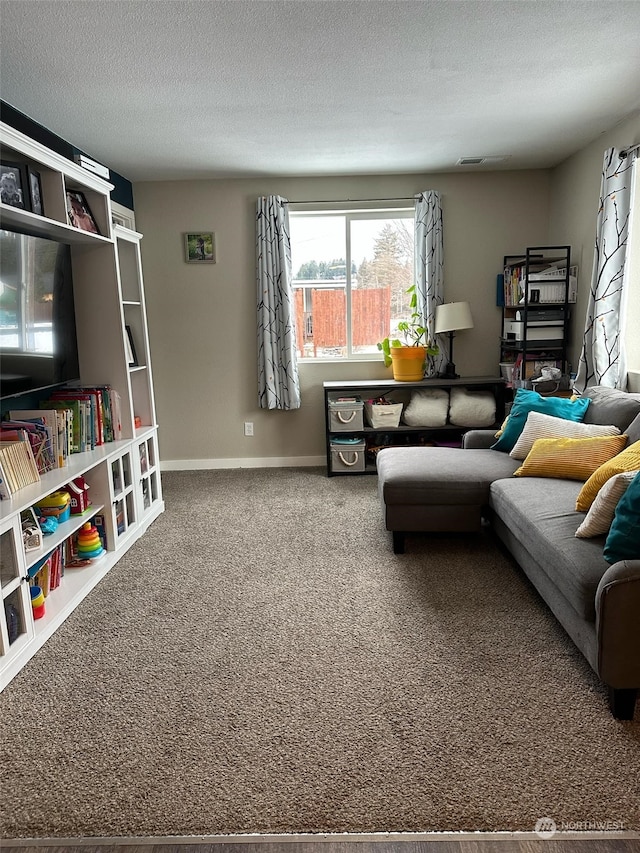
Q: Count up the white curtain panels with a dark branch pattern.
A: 3